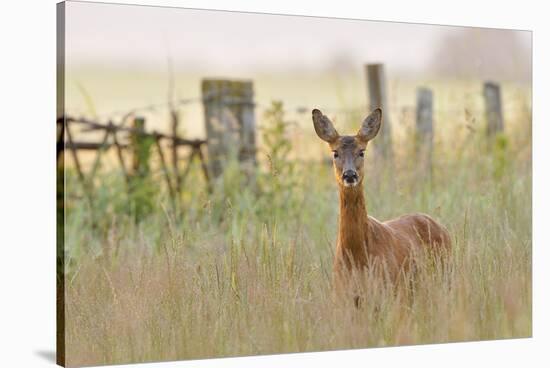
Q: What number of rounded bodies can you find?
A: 1